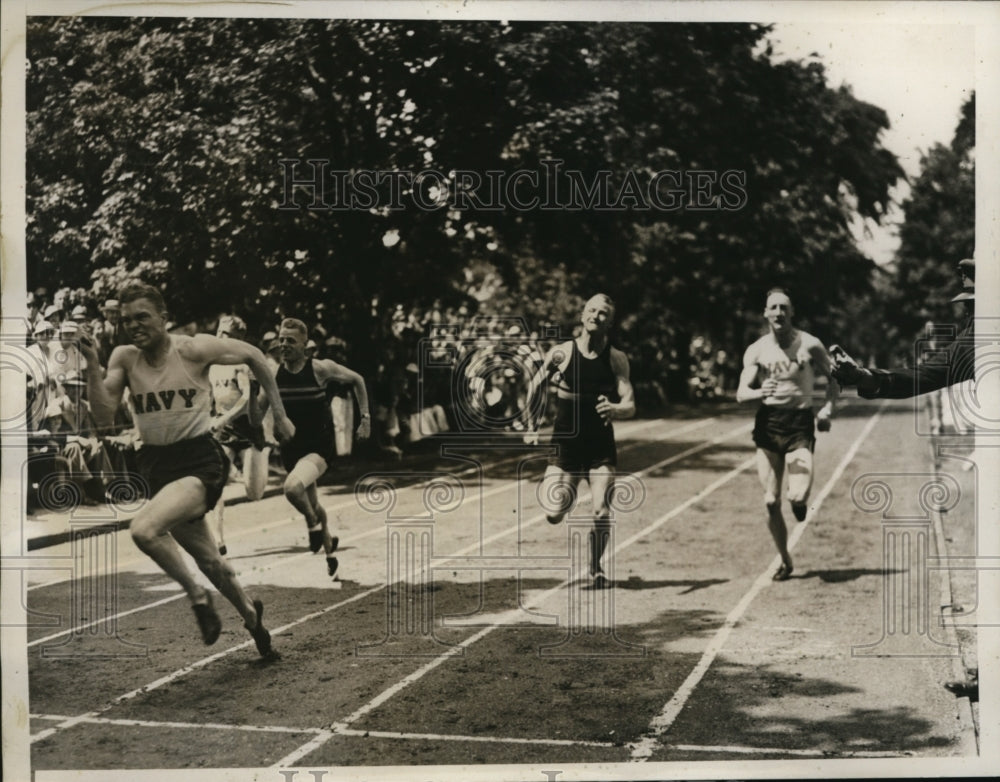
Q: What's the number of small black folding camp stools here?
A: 0